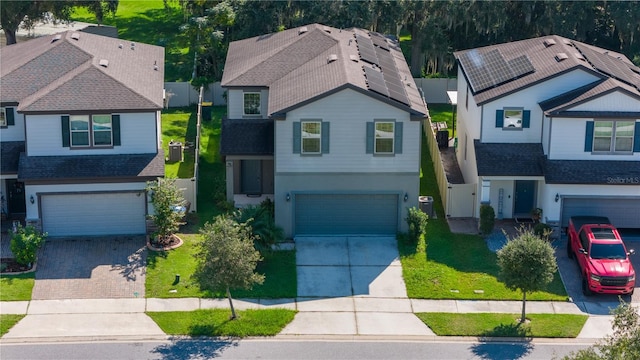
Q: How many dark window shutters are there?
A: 11